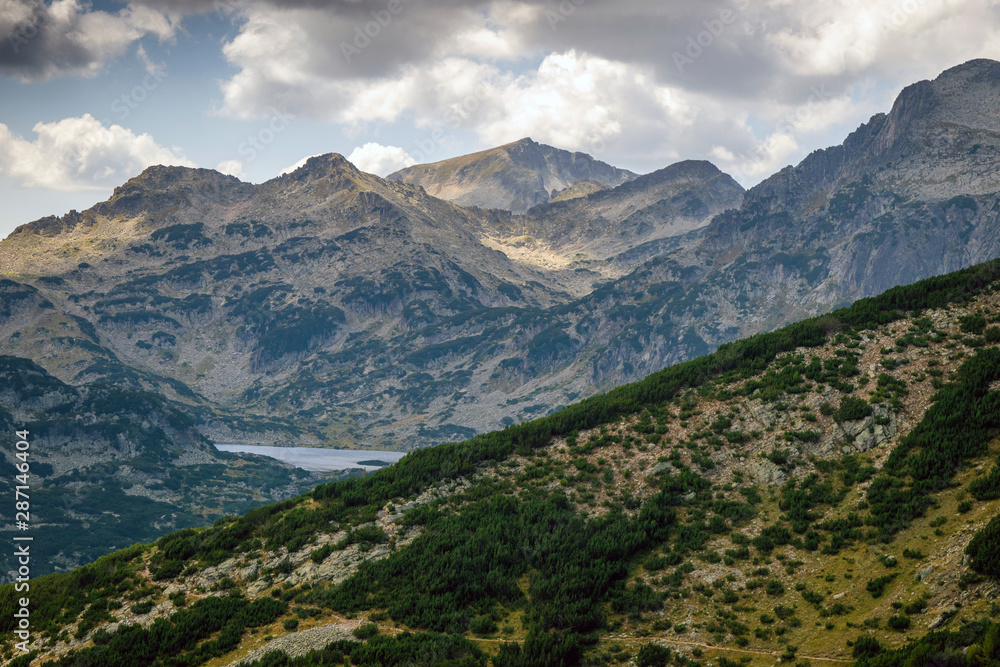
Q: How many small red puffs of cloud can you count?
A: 0